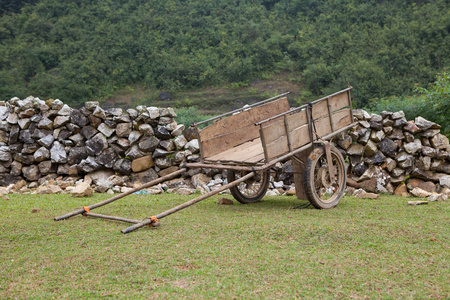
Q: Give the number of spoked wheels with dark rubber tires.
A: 2